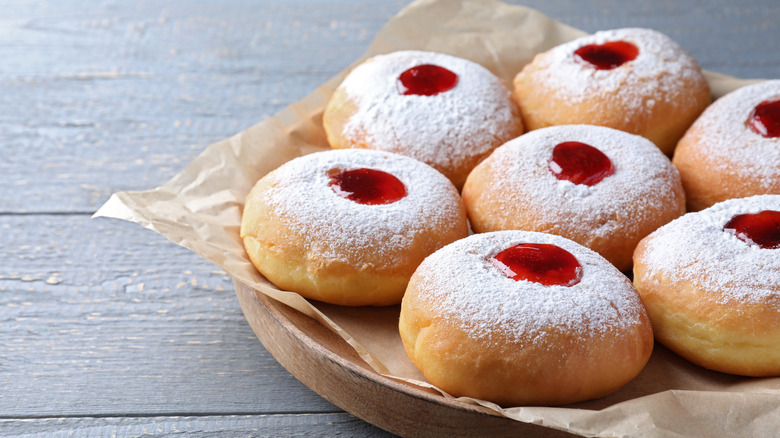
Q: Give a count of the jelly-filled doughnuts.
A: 7